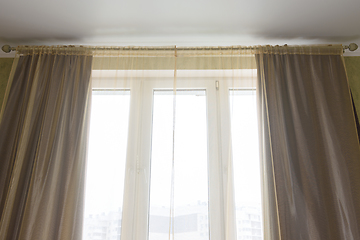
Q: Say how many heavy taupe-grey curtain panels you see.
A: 2